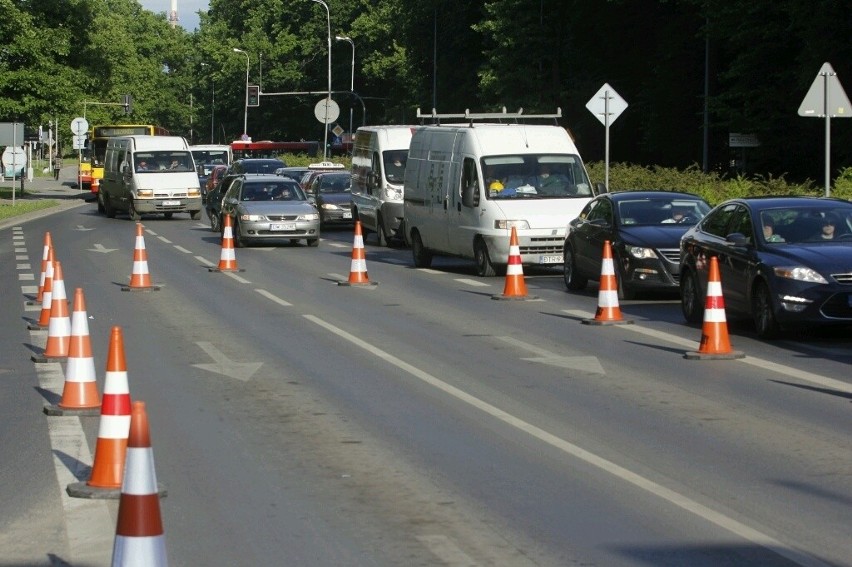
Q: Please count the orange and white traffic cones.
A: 12